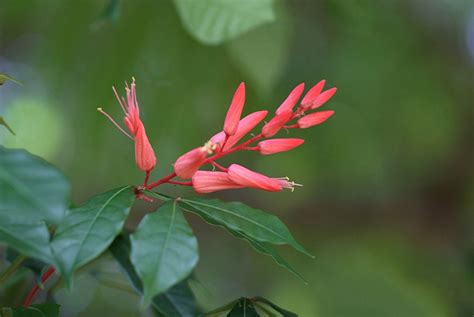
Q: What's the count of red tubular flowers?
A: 12